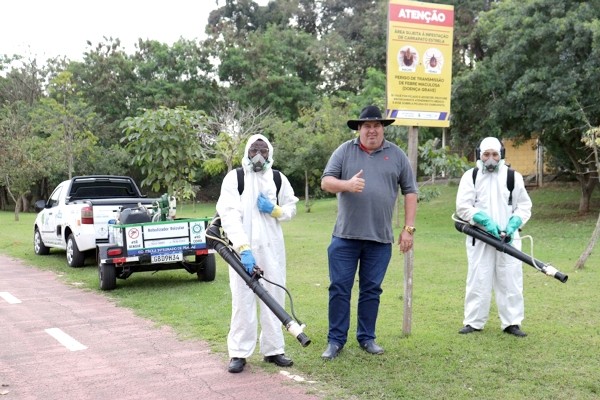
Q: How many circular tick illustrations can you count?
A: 2